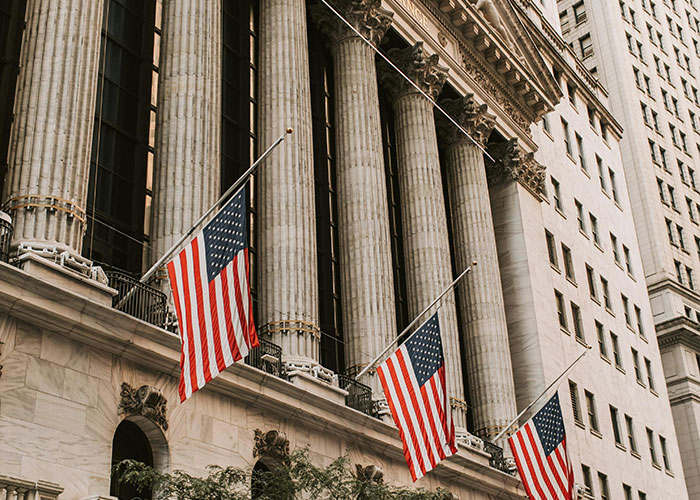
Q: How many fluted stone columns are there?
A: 6